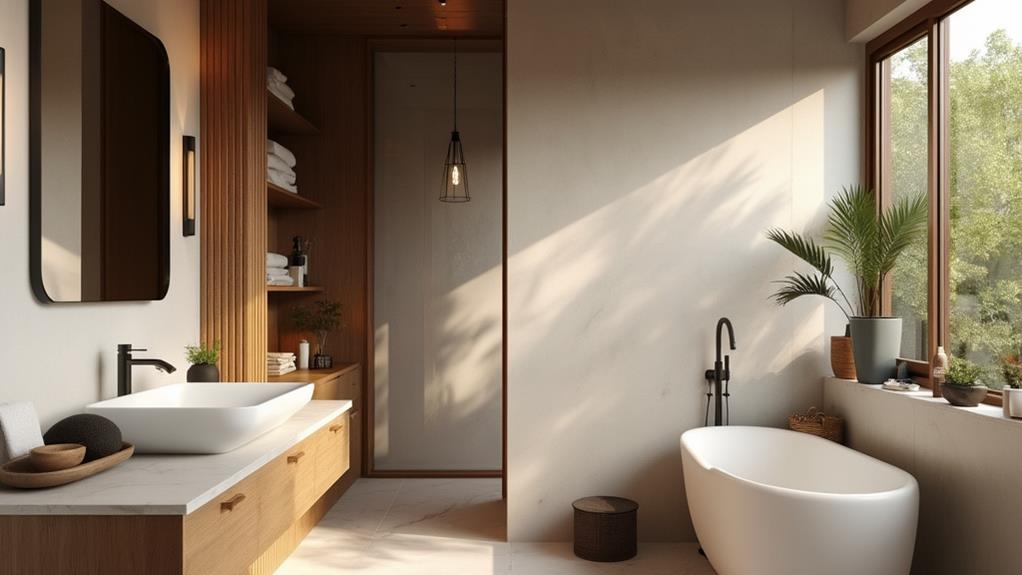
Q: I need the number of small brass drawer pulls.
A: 3